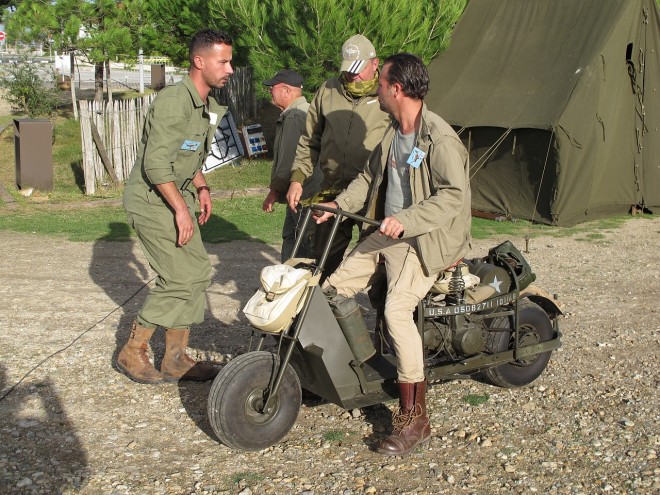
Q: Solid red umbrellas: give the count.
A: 0